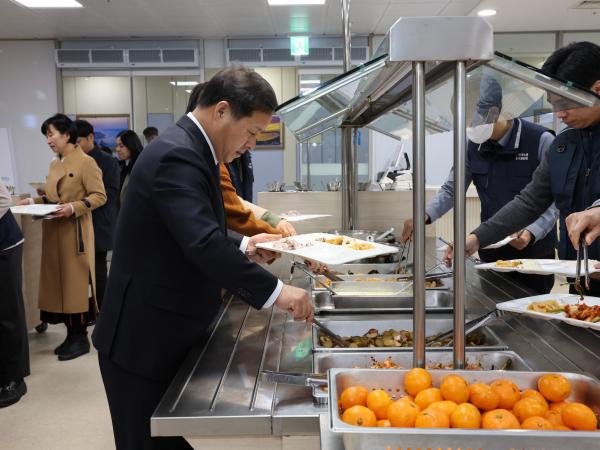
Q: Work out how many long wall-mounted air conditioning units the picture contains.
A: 2